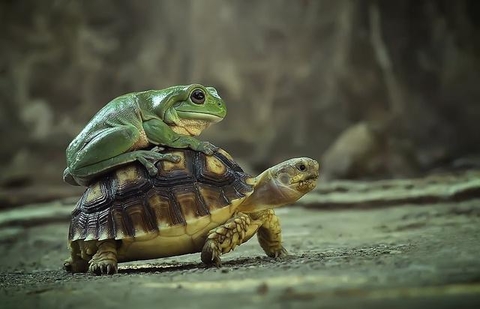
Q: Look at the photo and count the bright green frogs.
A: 1